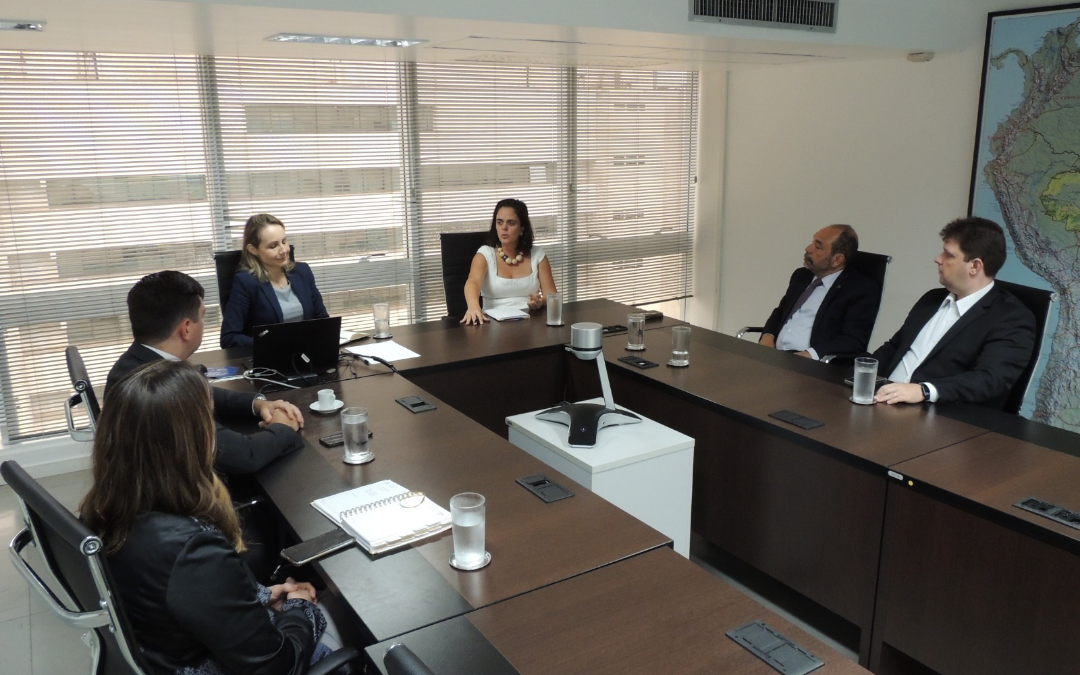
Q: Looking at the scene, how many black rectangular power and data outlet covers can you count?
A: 7